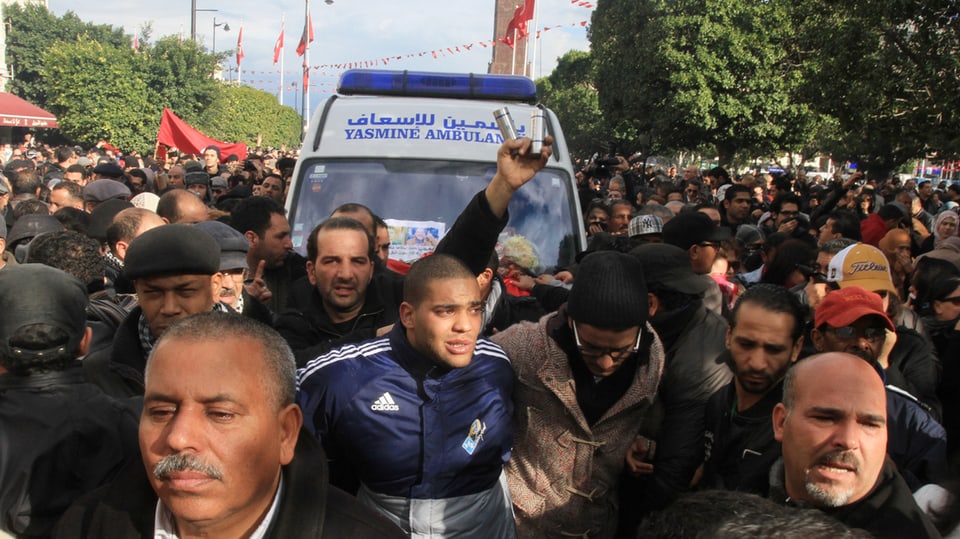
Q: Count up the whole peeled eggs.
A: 0